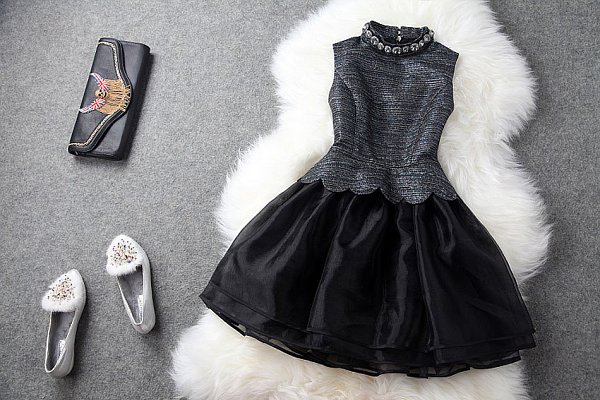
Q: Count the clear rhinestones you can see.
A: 11